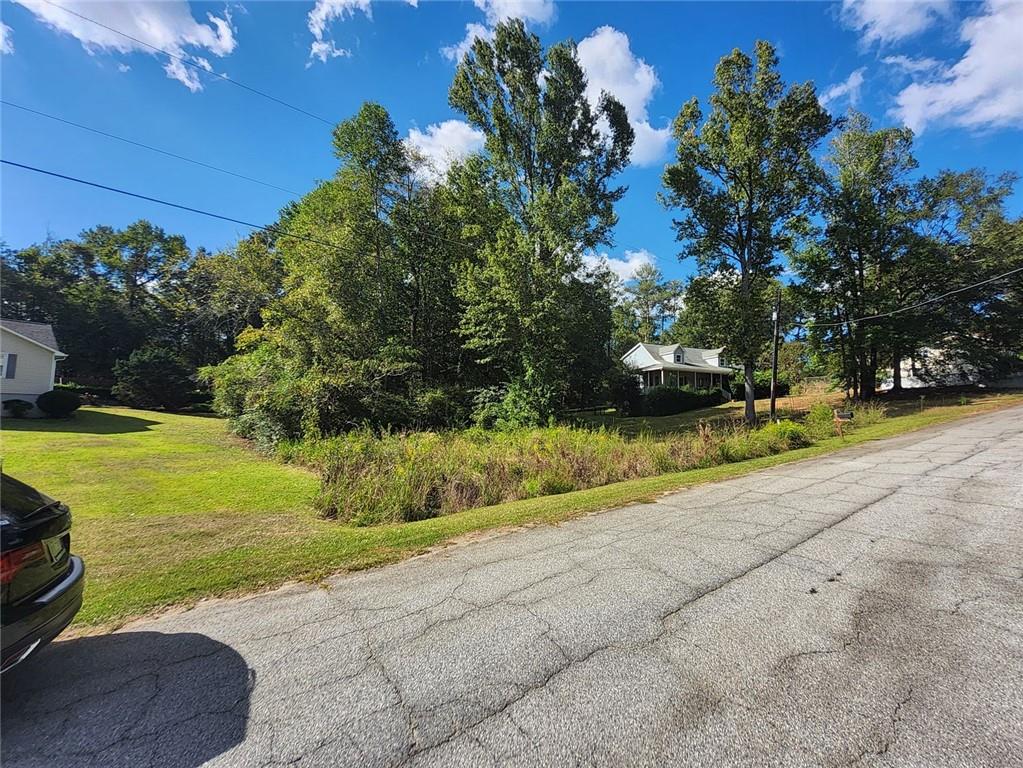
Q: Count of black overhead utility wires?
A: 3